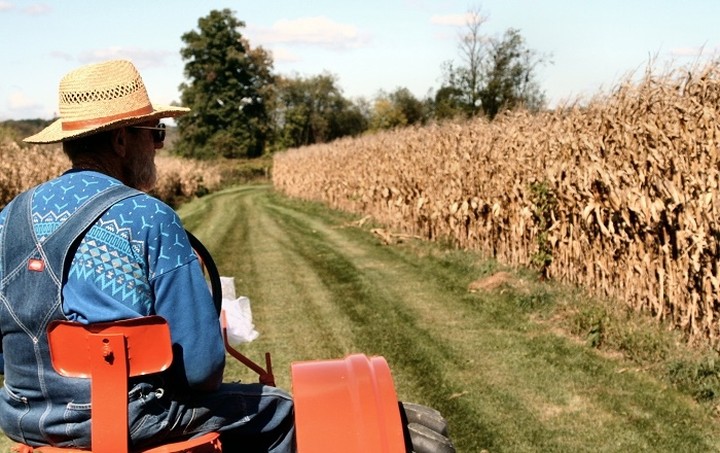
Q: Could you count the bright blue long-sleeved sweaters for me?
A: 1